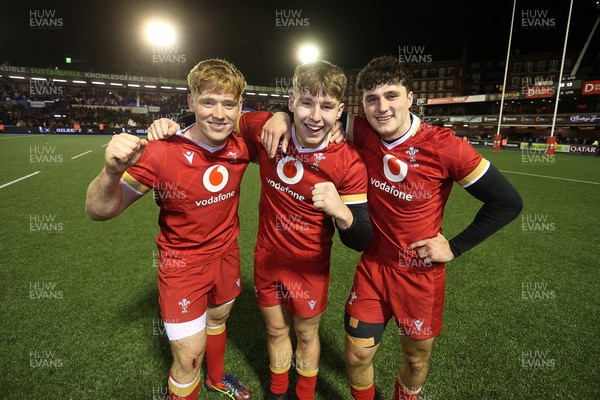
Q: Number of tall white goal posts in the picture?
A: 2